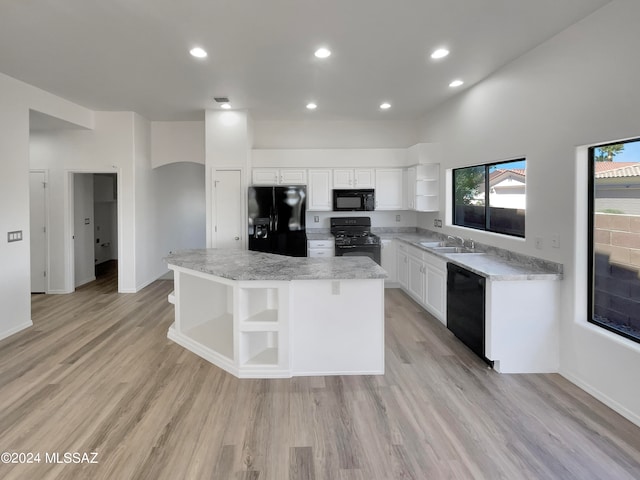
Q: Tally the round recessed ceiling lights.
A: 7